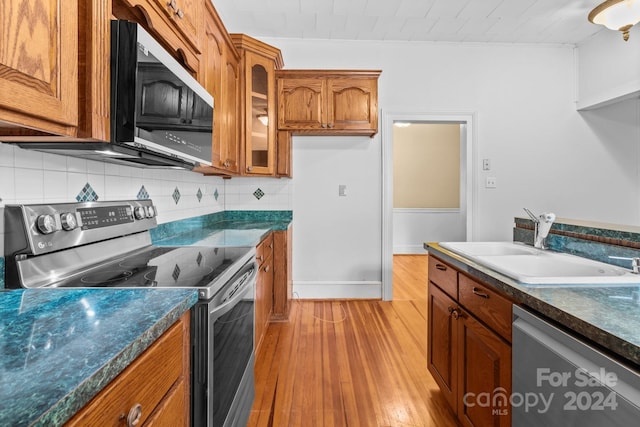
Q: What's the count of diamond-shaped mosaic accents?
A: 6